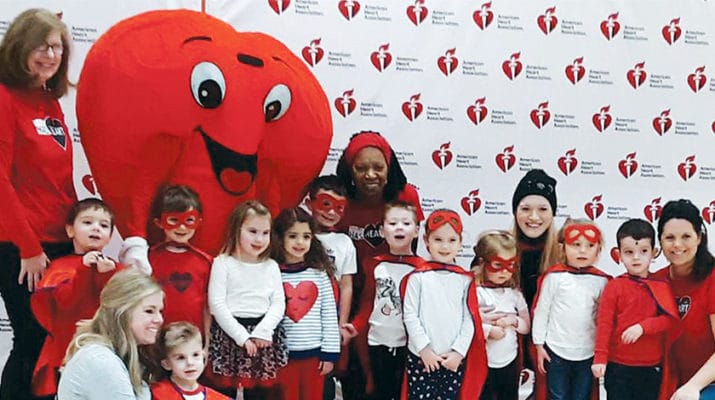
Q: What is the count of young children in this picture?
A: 11